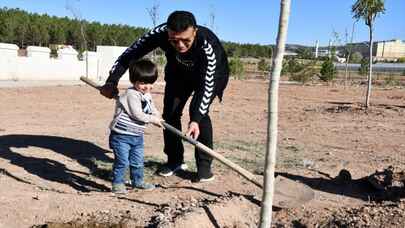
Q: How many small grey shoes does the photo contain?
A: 2